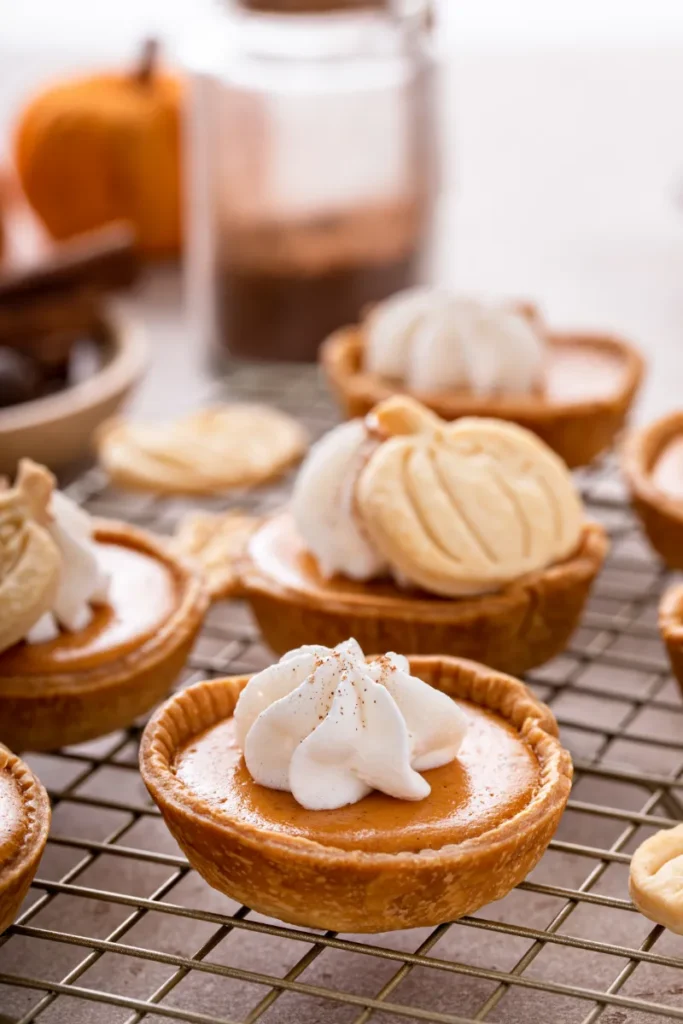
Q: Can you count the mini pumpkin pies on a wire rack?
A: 7